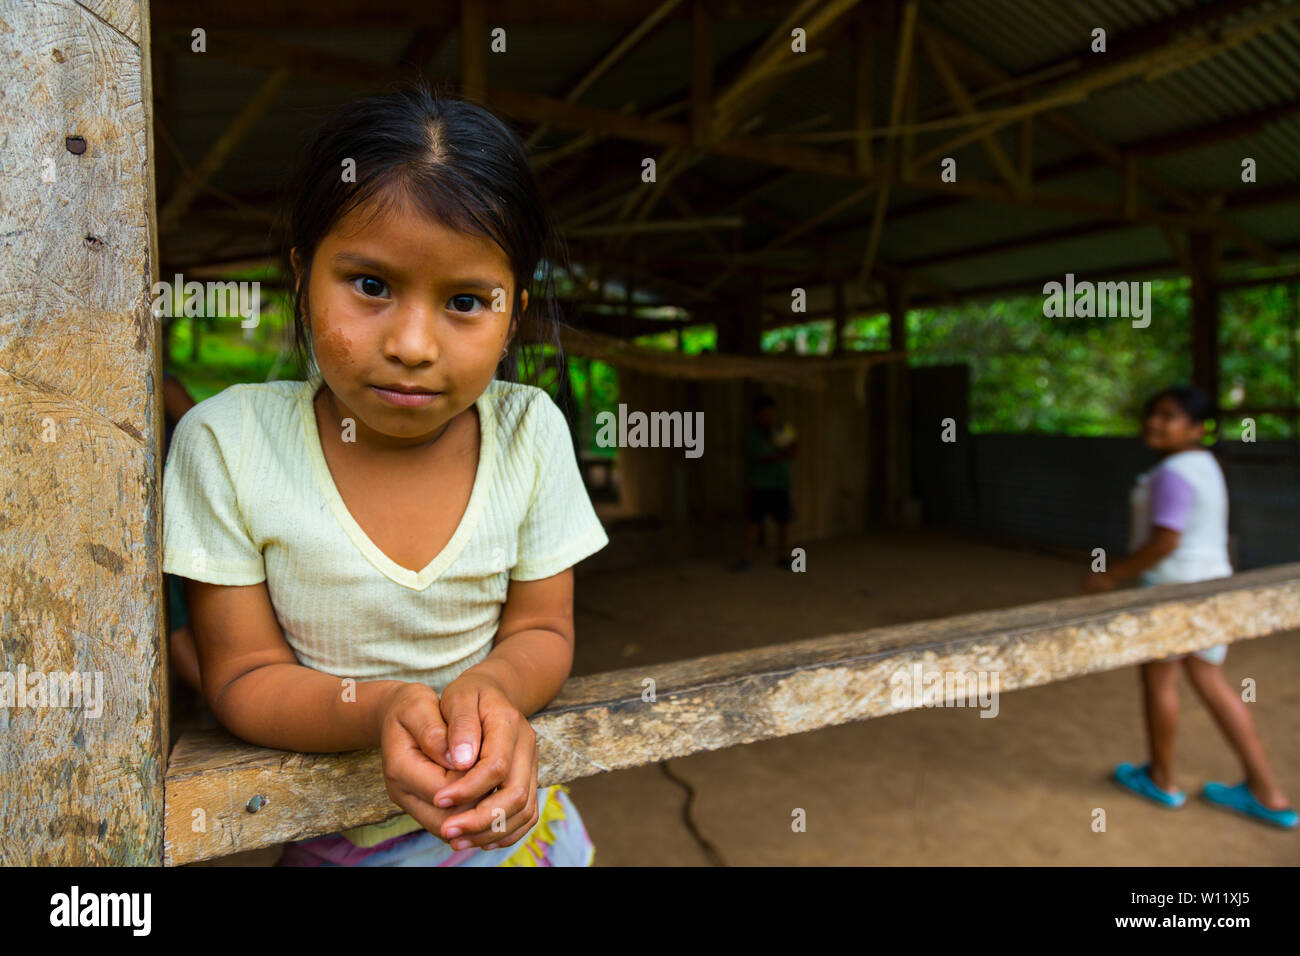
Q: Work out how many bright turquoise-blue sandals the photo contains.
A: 2